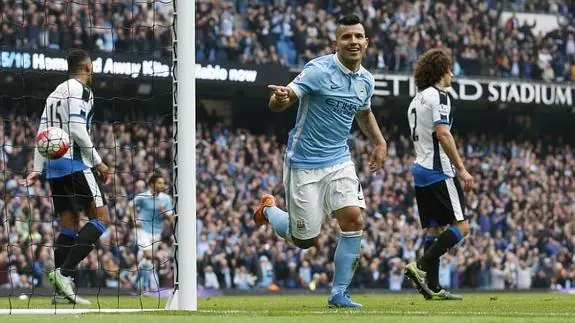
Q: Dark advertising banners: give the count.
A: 2